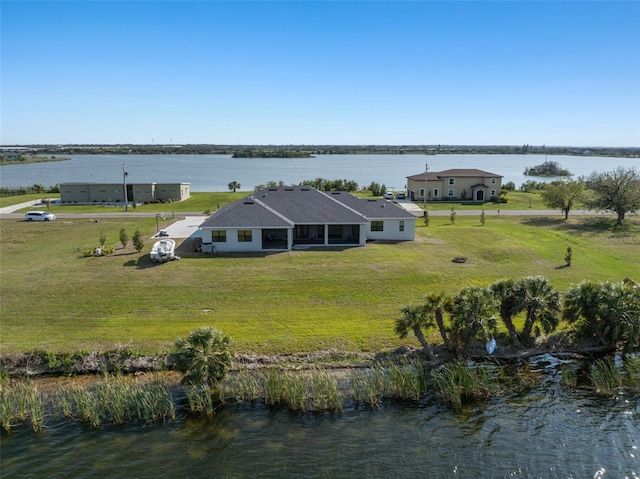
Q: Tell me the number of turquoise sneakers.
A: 0